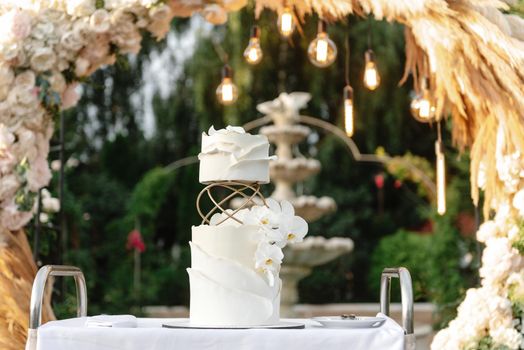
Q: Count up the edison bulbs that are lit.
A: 8